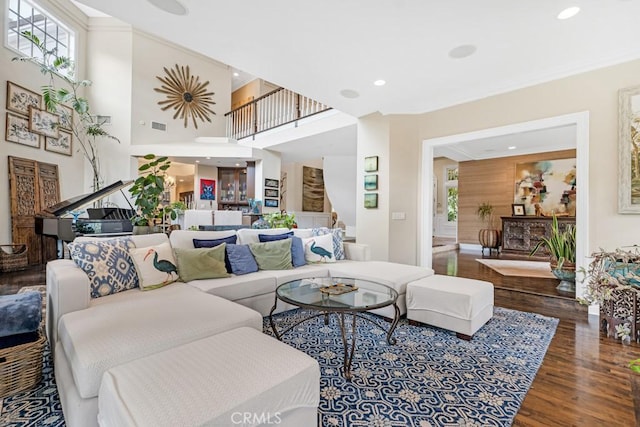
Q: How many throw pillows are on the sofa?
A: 10